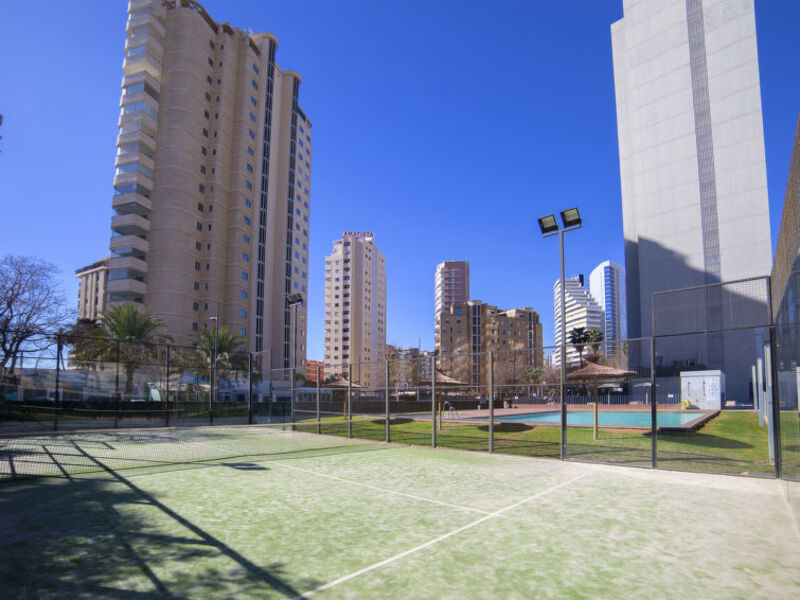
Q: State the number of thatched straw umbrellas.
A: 3